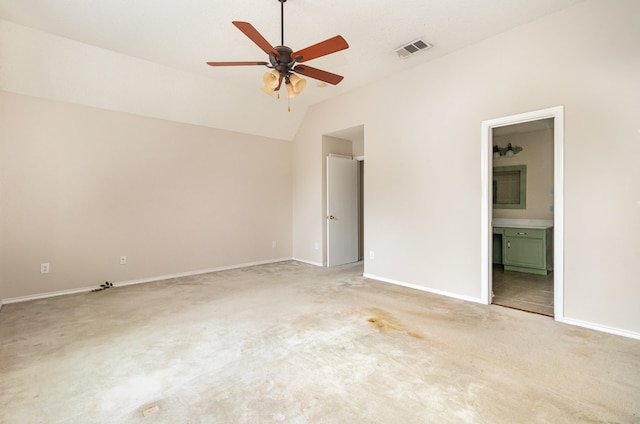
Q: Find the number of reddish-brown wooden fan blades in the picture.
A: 5